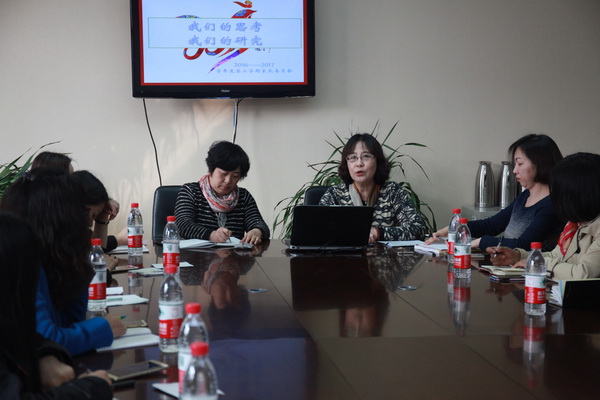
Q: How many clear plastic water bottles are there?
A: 9